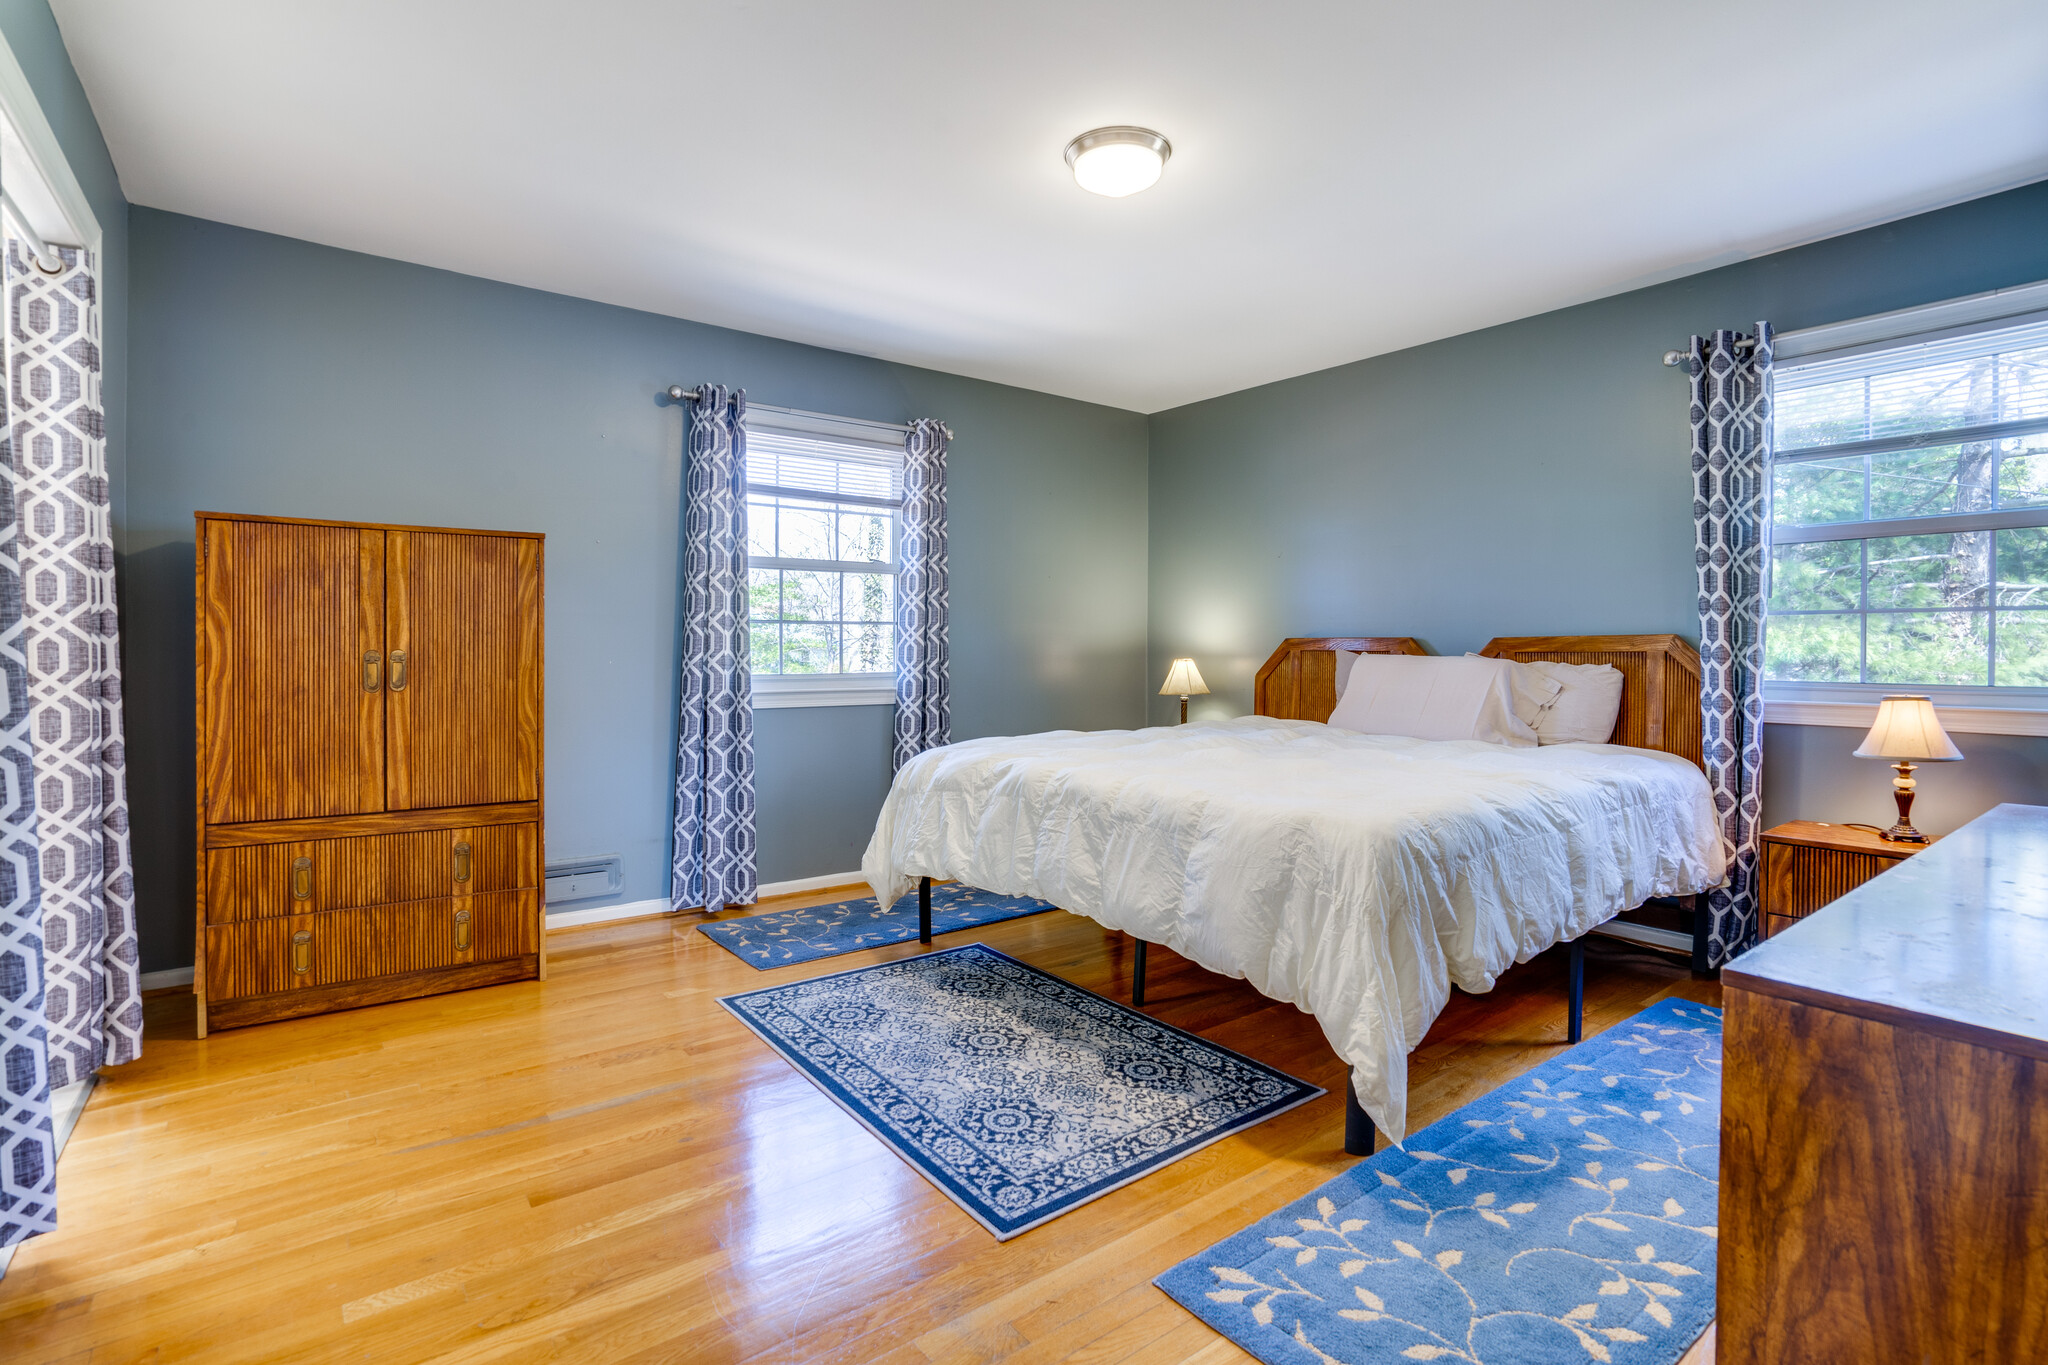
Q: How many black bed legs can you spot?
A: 5